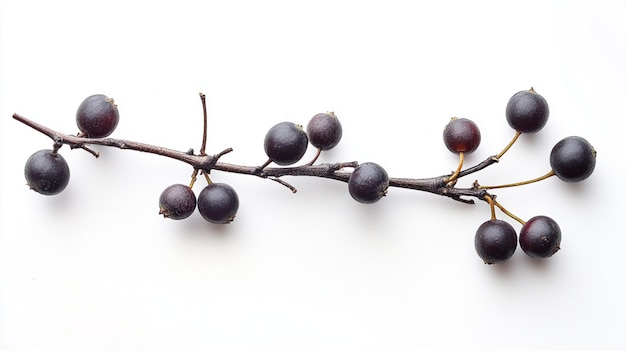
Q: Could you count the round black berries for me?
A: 12